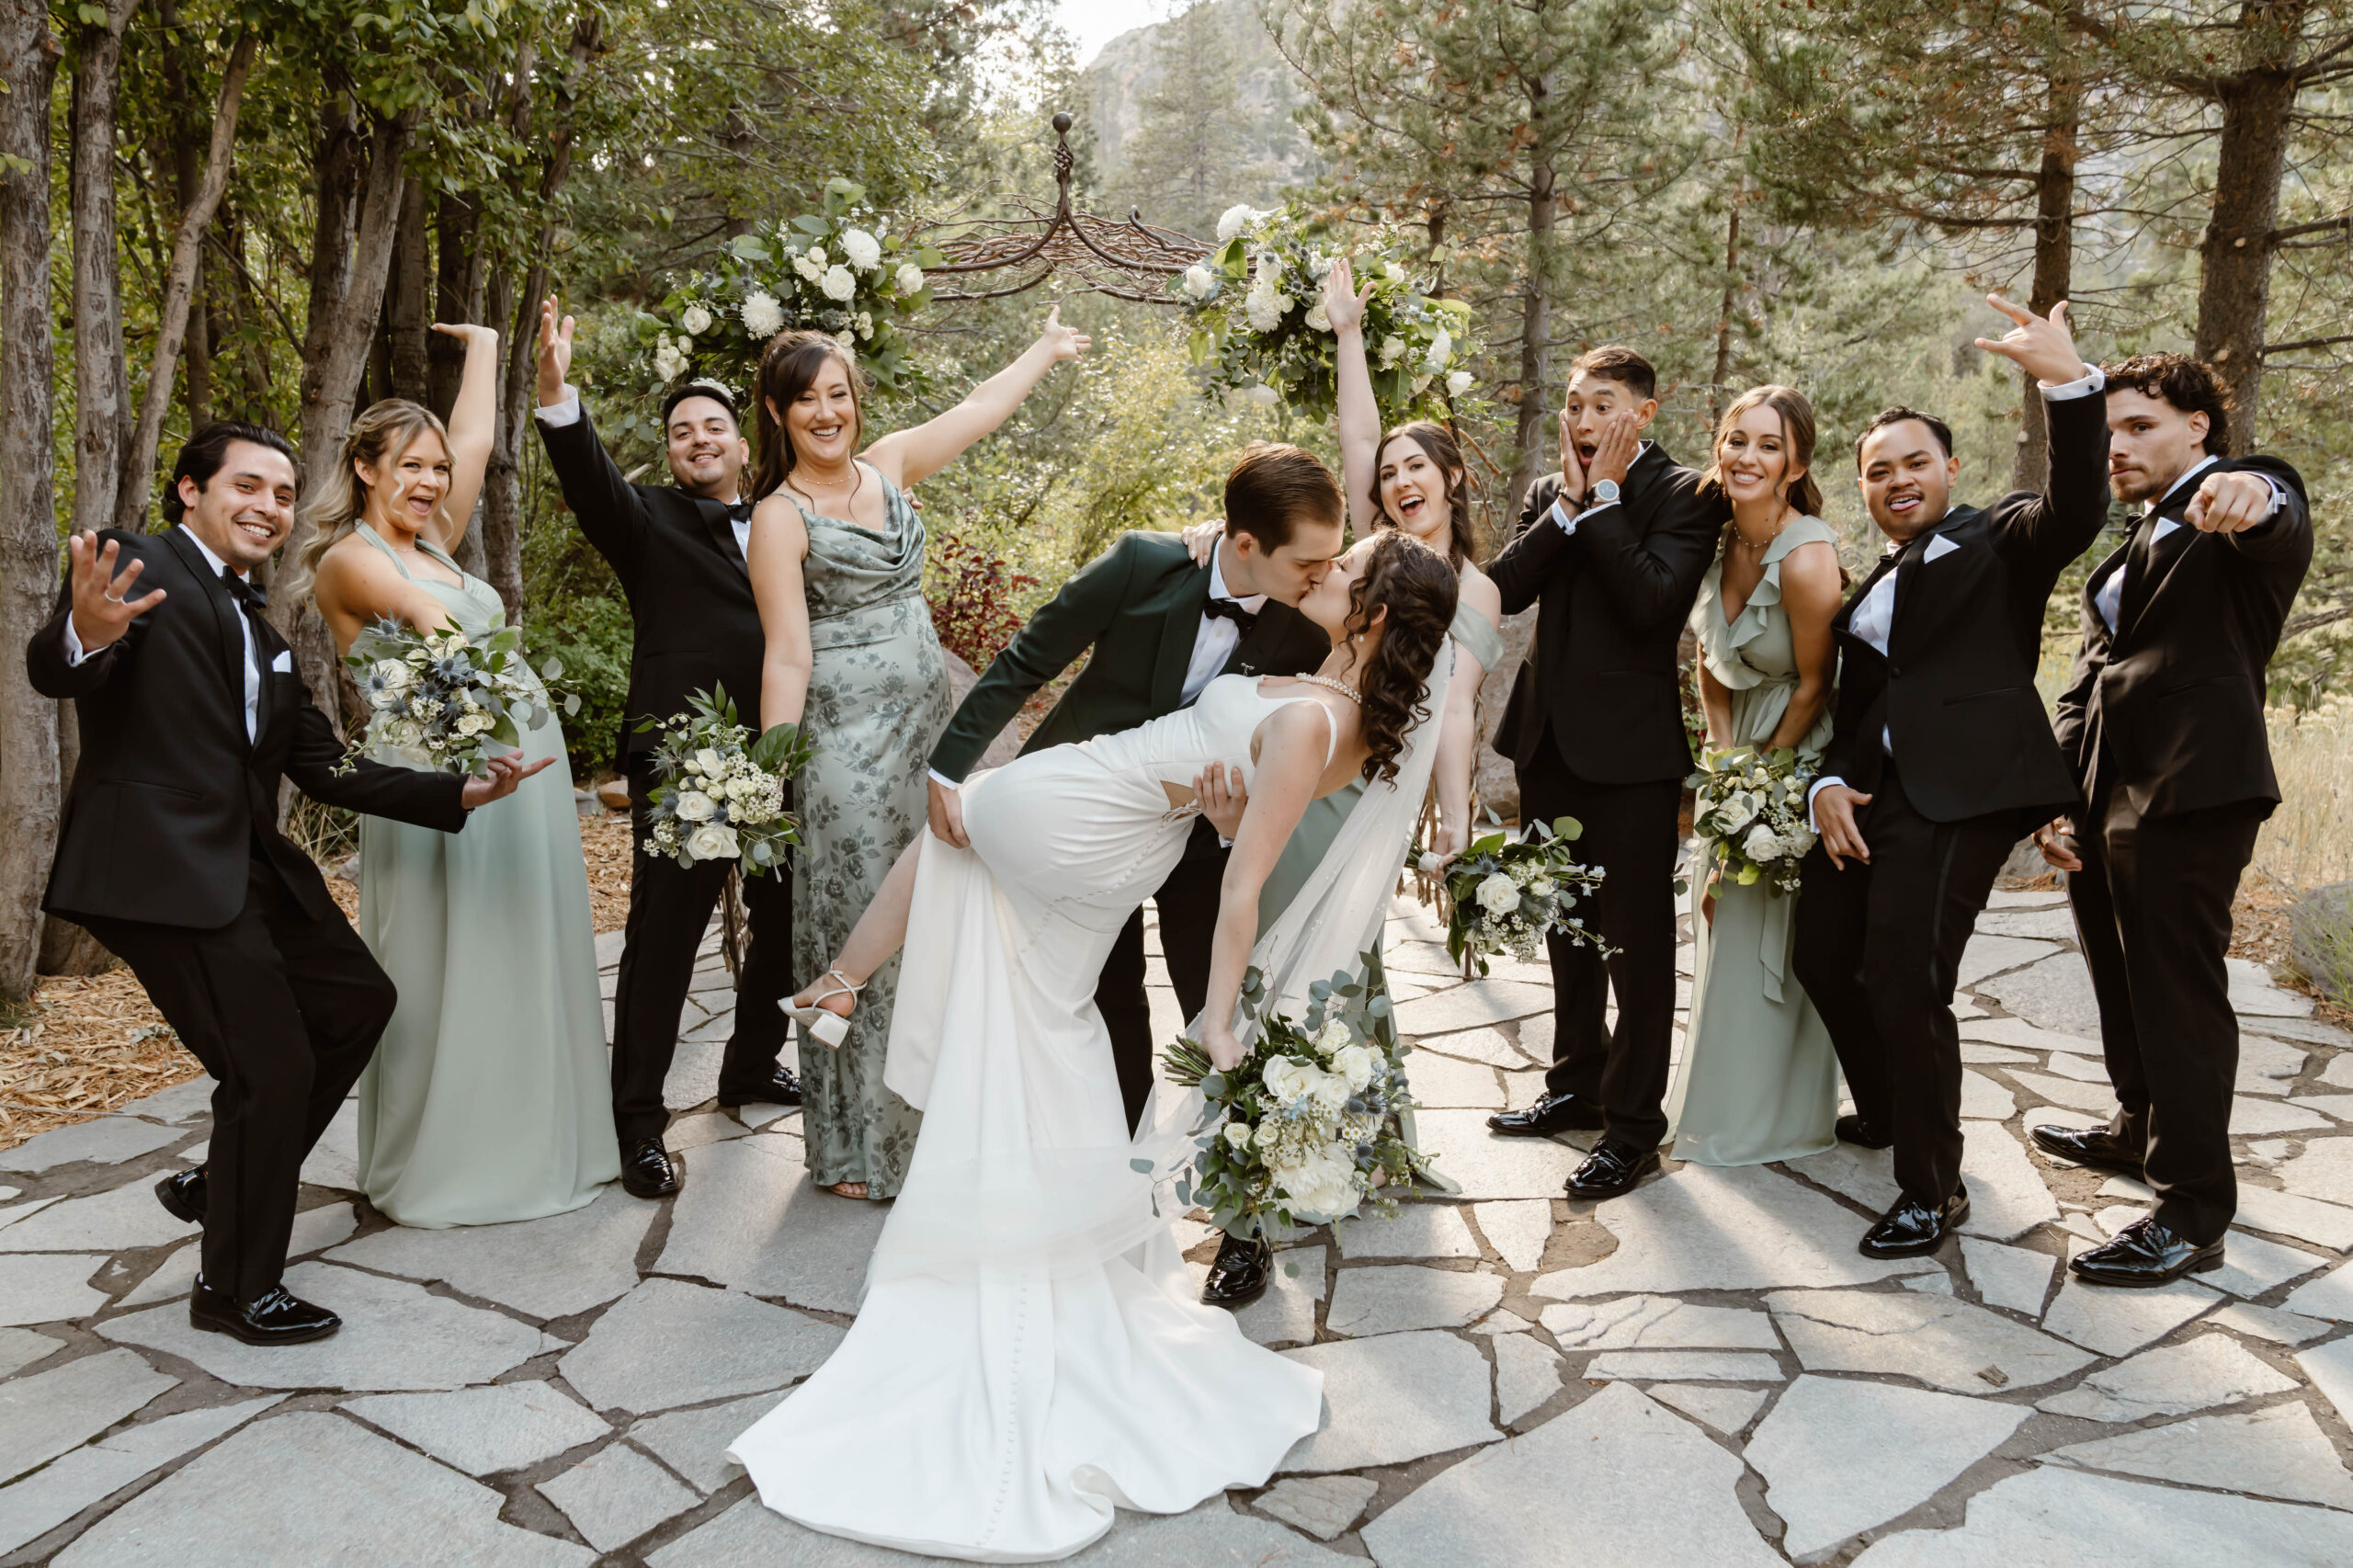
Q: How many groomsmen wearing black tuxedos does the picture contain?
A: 5